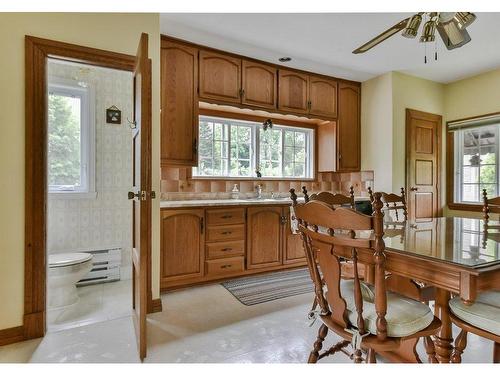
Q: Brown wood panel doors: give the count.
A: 2